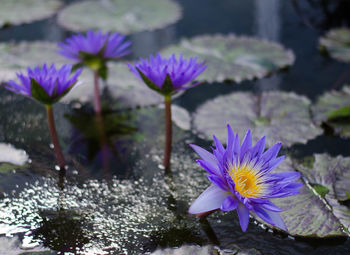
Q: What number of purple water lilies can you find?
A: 4